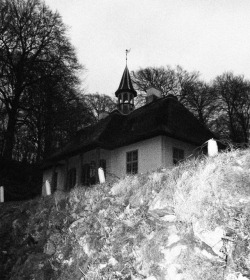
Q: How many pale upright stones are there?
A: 4